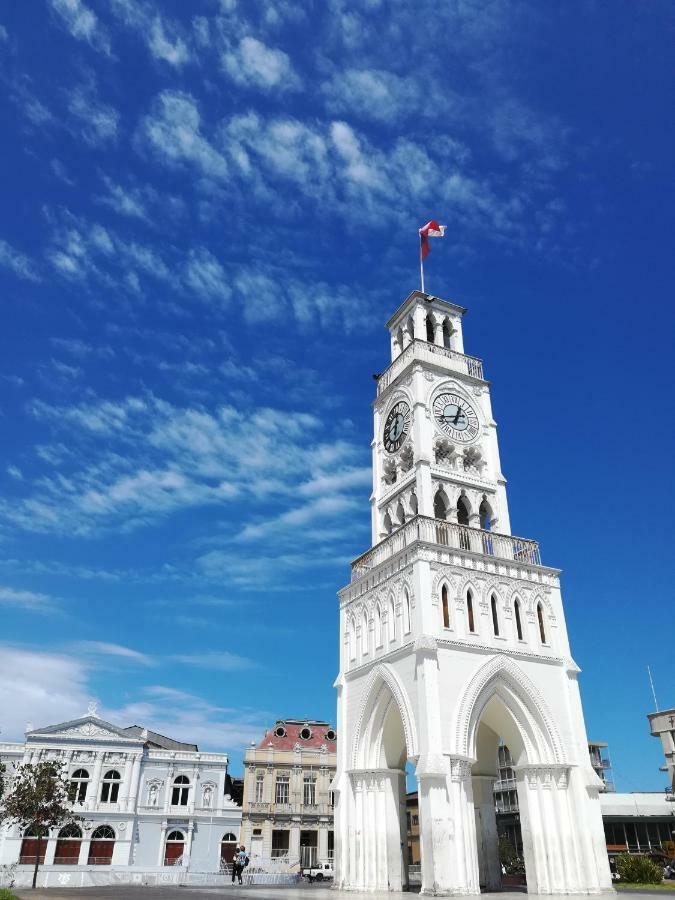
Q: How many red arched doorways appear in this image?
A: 5